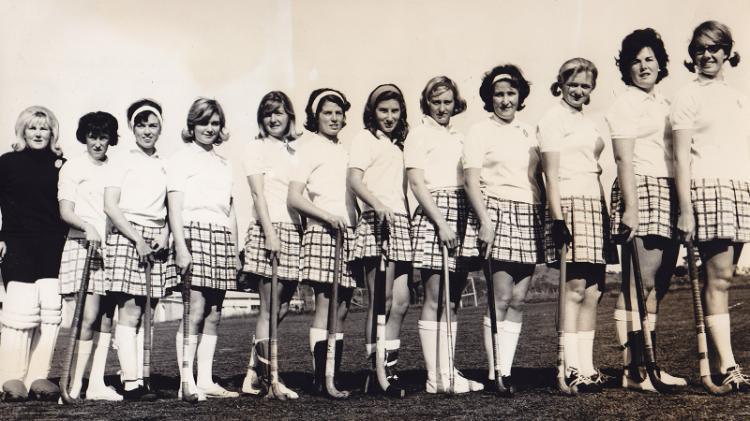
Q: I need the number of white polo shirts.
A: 11